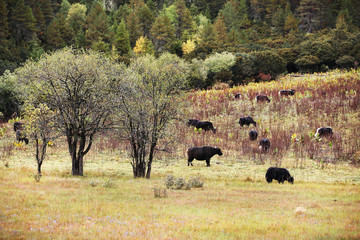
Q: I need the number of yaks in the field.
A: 13